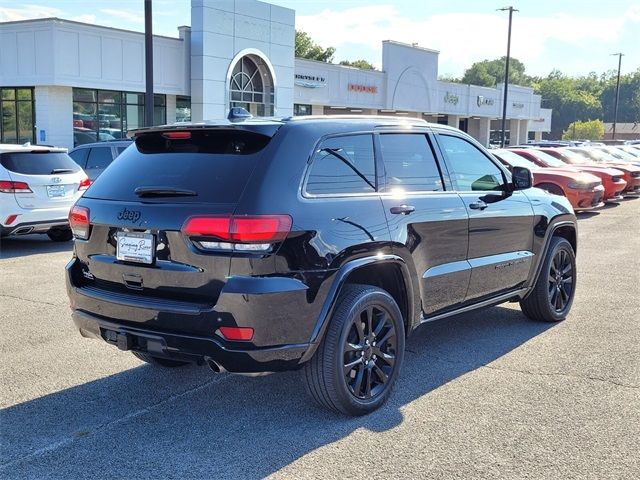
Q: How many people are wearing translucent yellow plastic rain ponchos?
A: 0